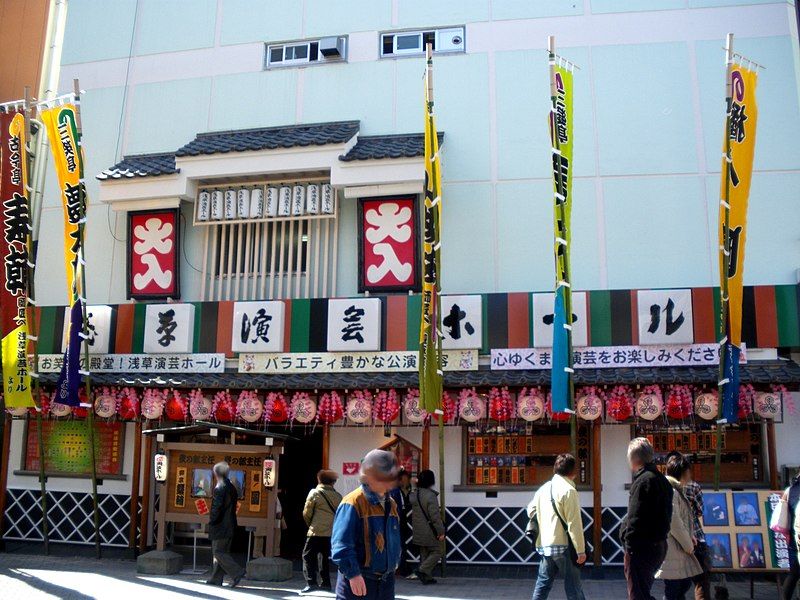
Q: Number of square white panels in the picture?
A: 7